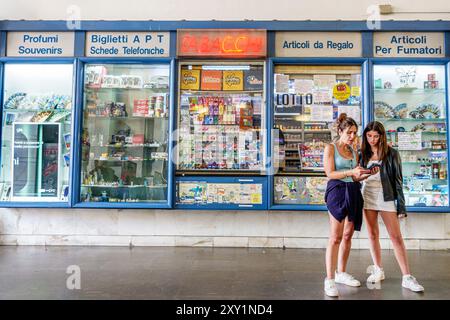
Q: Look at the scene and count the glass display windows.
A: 5